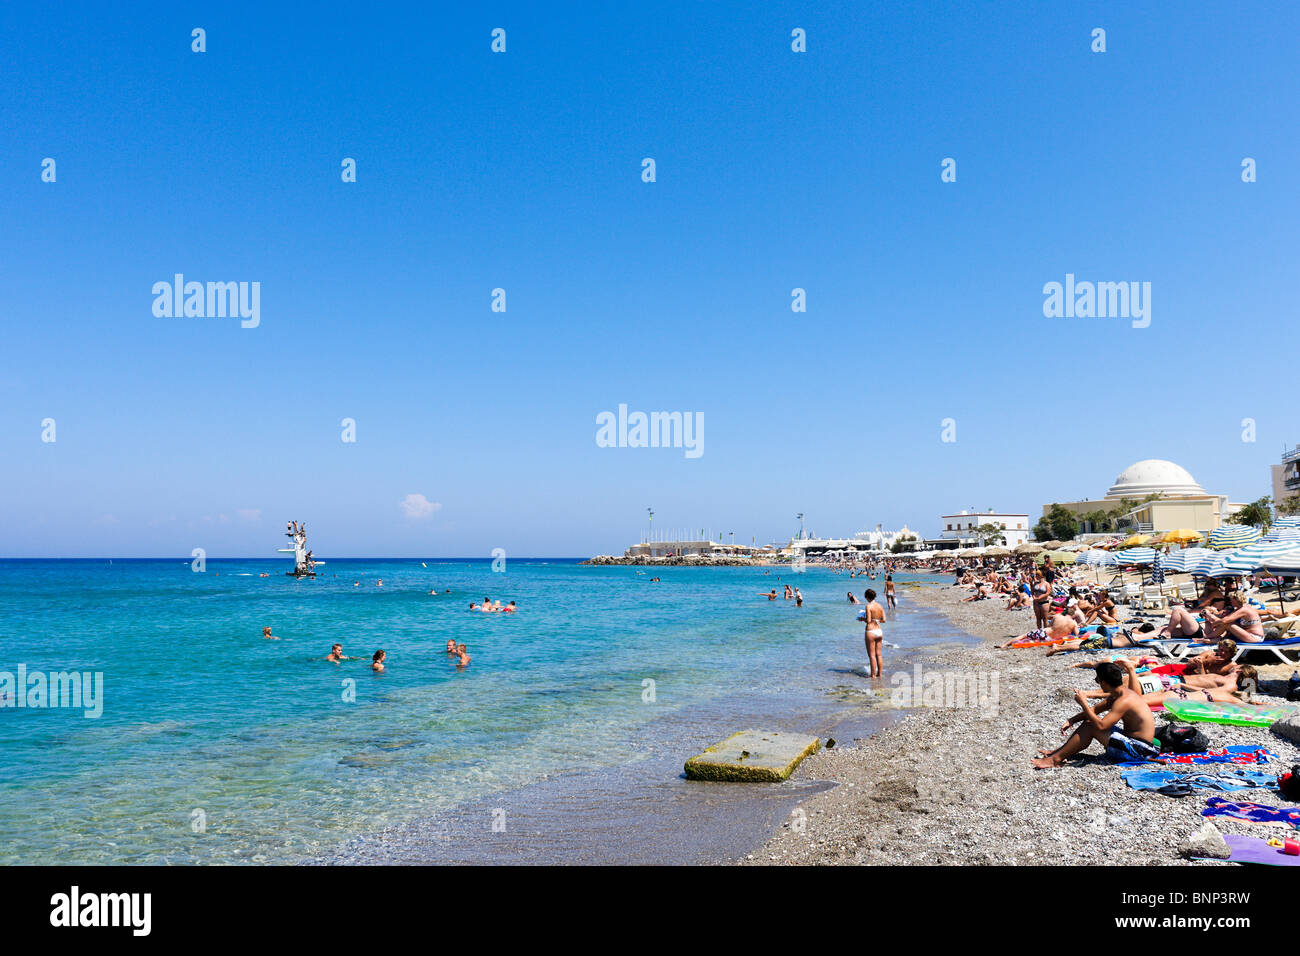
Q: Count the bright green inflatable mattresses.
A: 1